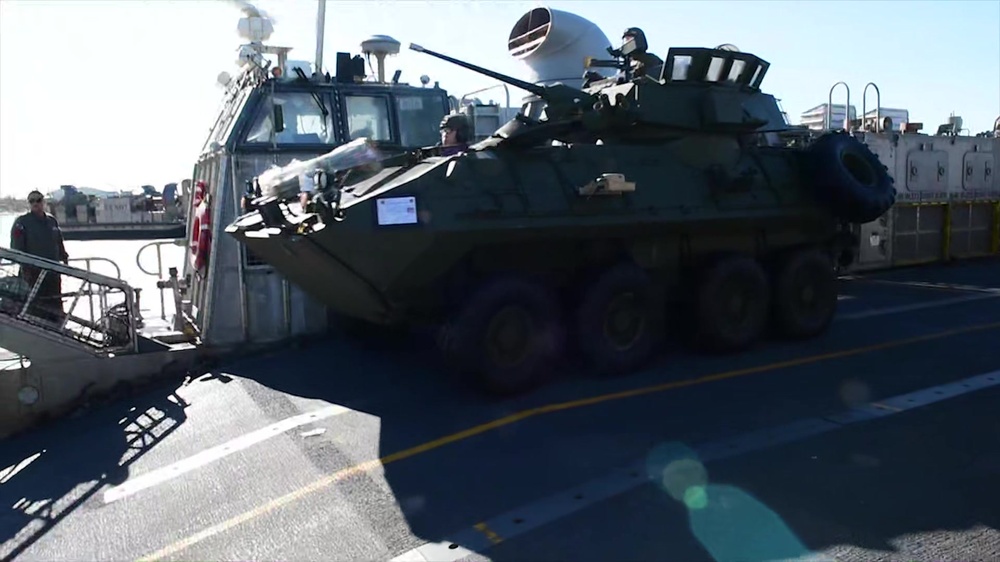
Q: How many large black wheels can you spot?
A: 5